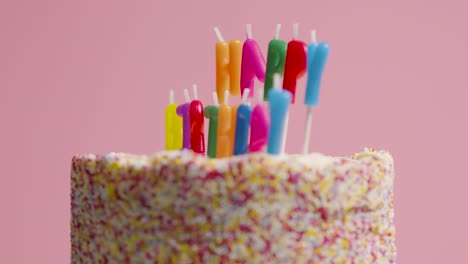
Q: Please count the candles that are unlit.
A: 13